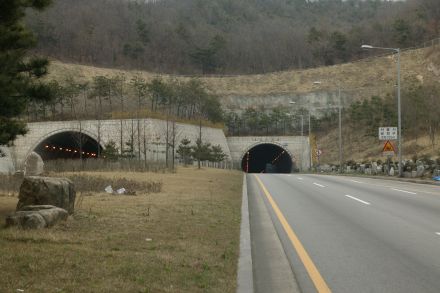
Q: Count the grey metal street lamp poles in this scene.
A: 4